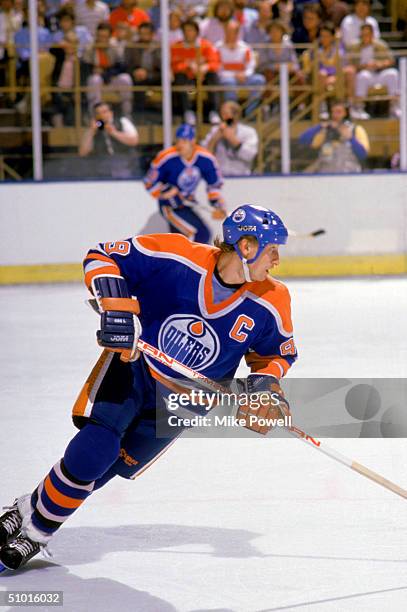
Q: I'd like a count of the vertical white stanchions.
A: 4